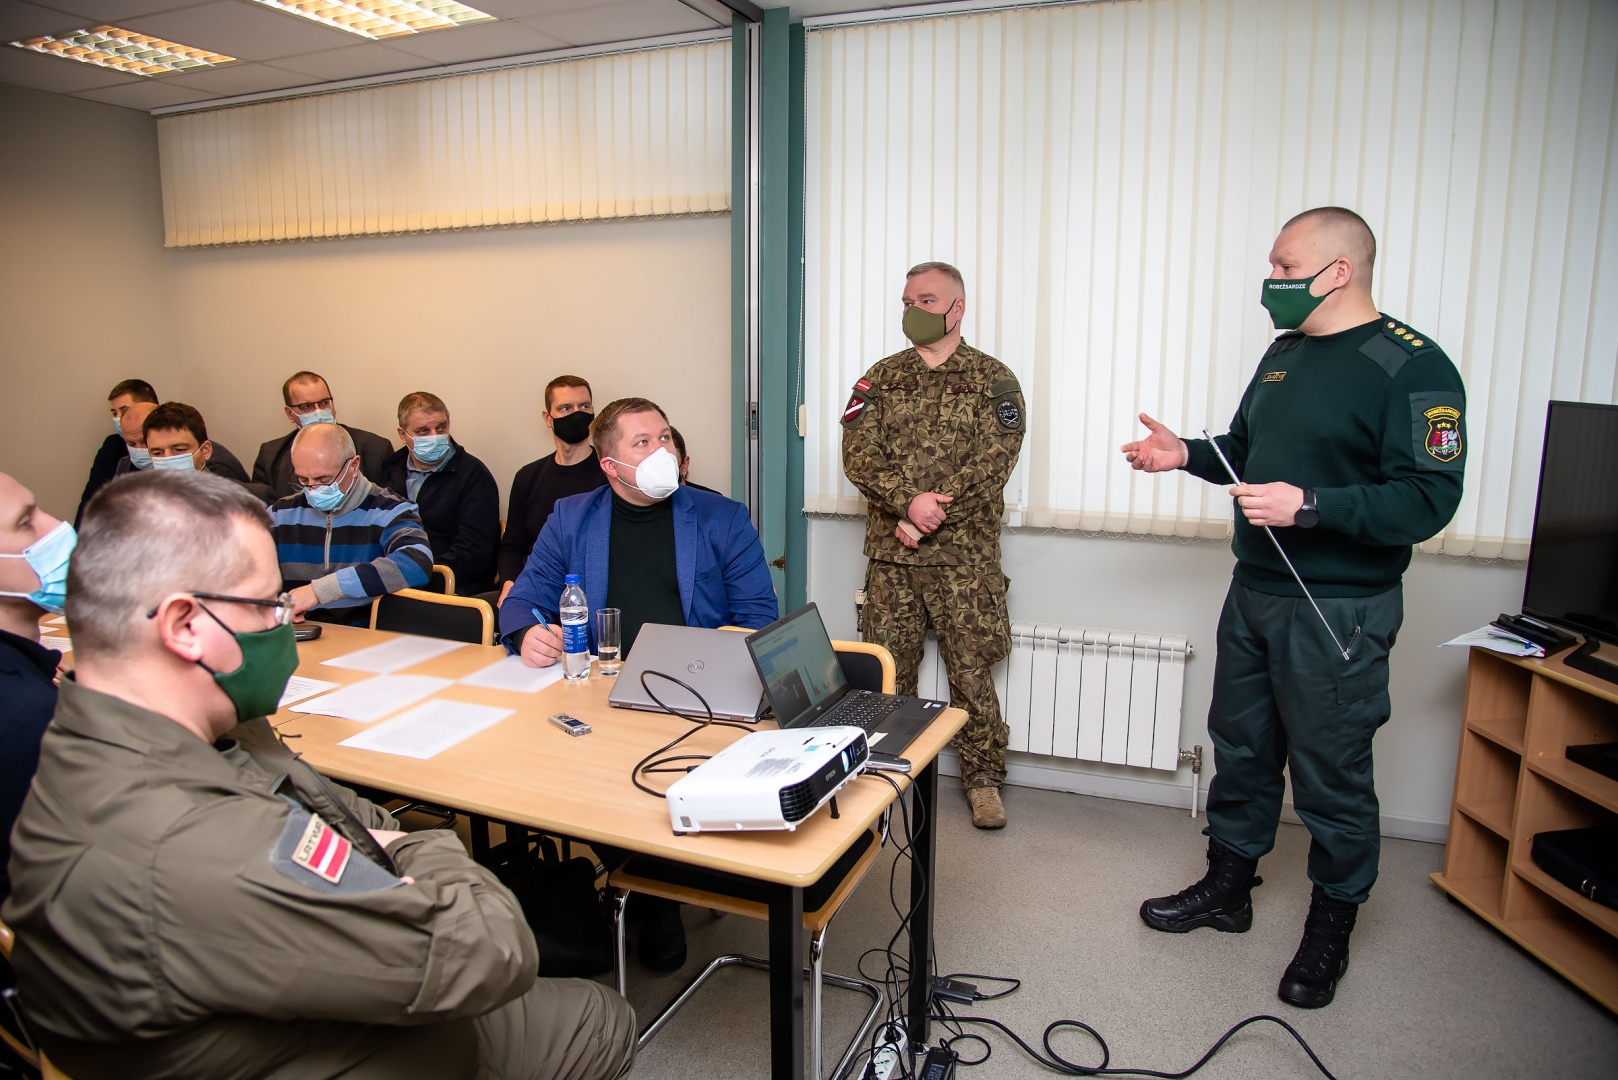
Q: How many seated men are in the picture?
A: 11